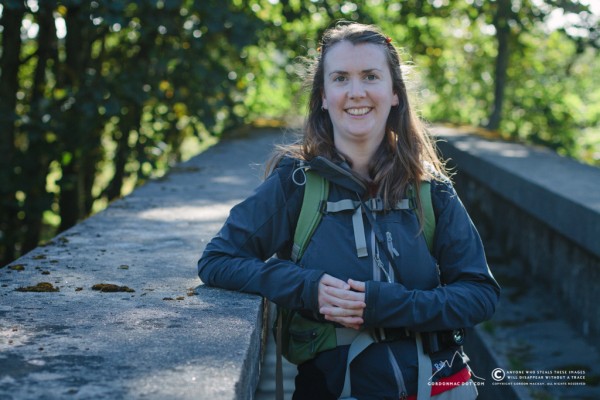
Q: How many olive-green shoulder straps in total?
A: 2